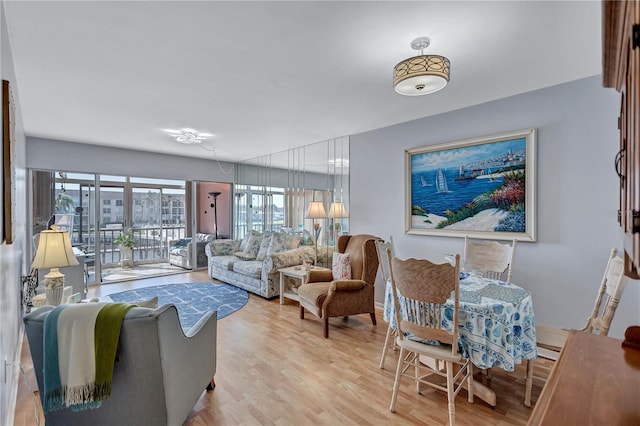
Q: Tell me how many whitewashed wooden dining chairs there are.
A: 4